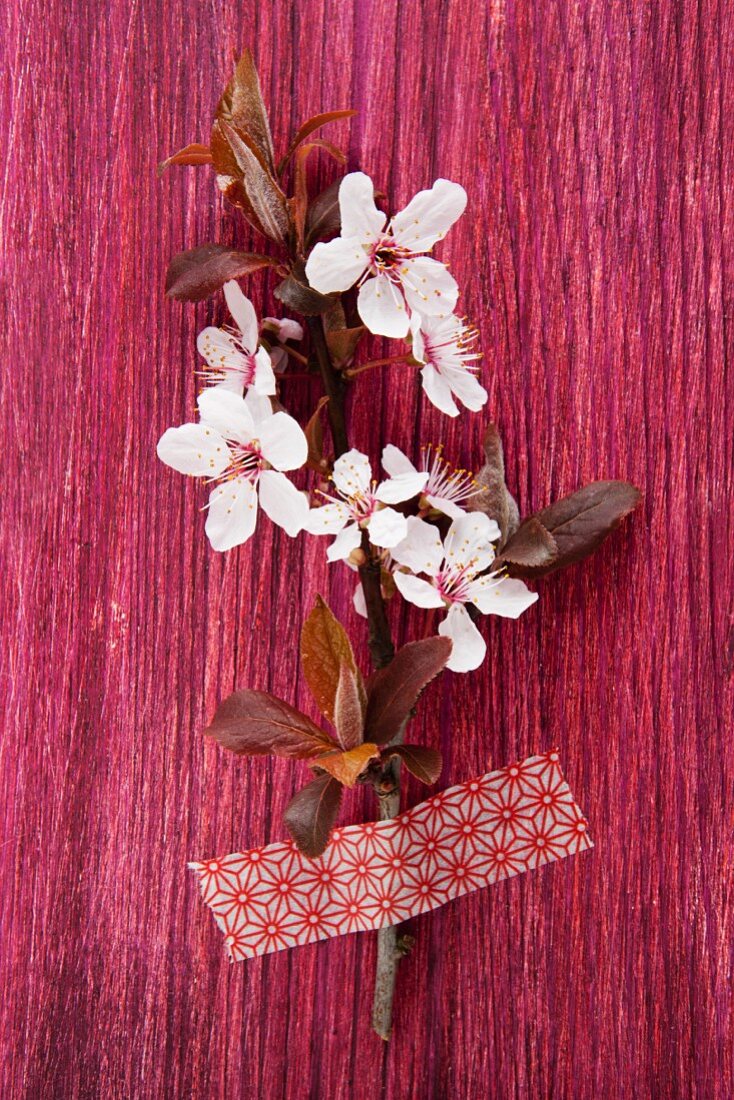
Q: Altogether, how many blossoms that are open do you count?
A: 7